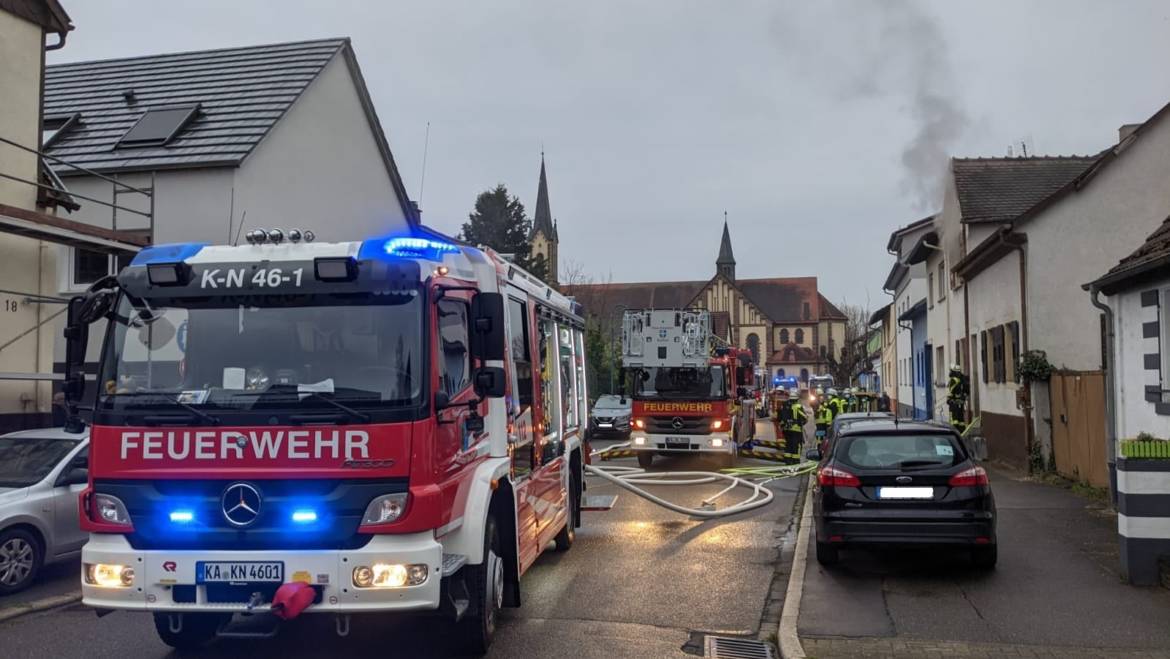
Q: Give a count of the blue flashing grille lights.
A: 2